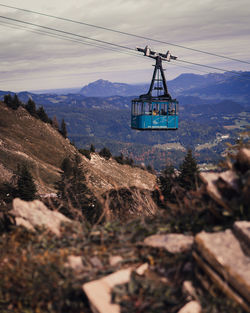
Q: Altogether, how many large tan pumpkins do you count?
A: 0